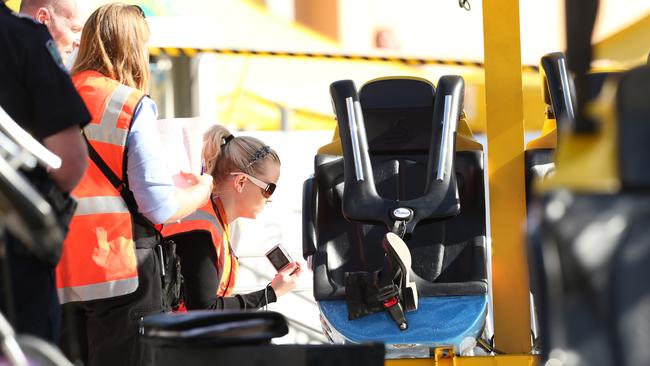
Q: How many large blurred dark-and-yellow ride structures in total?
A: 1